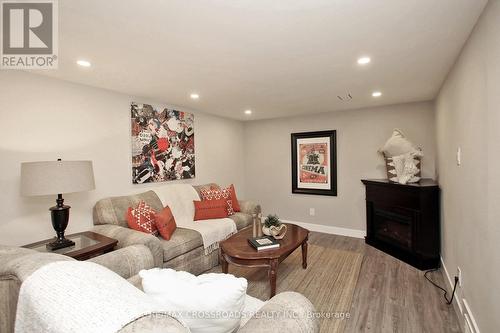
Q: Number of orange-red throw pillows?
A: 4